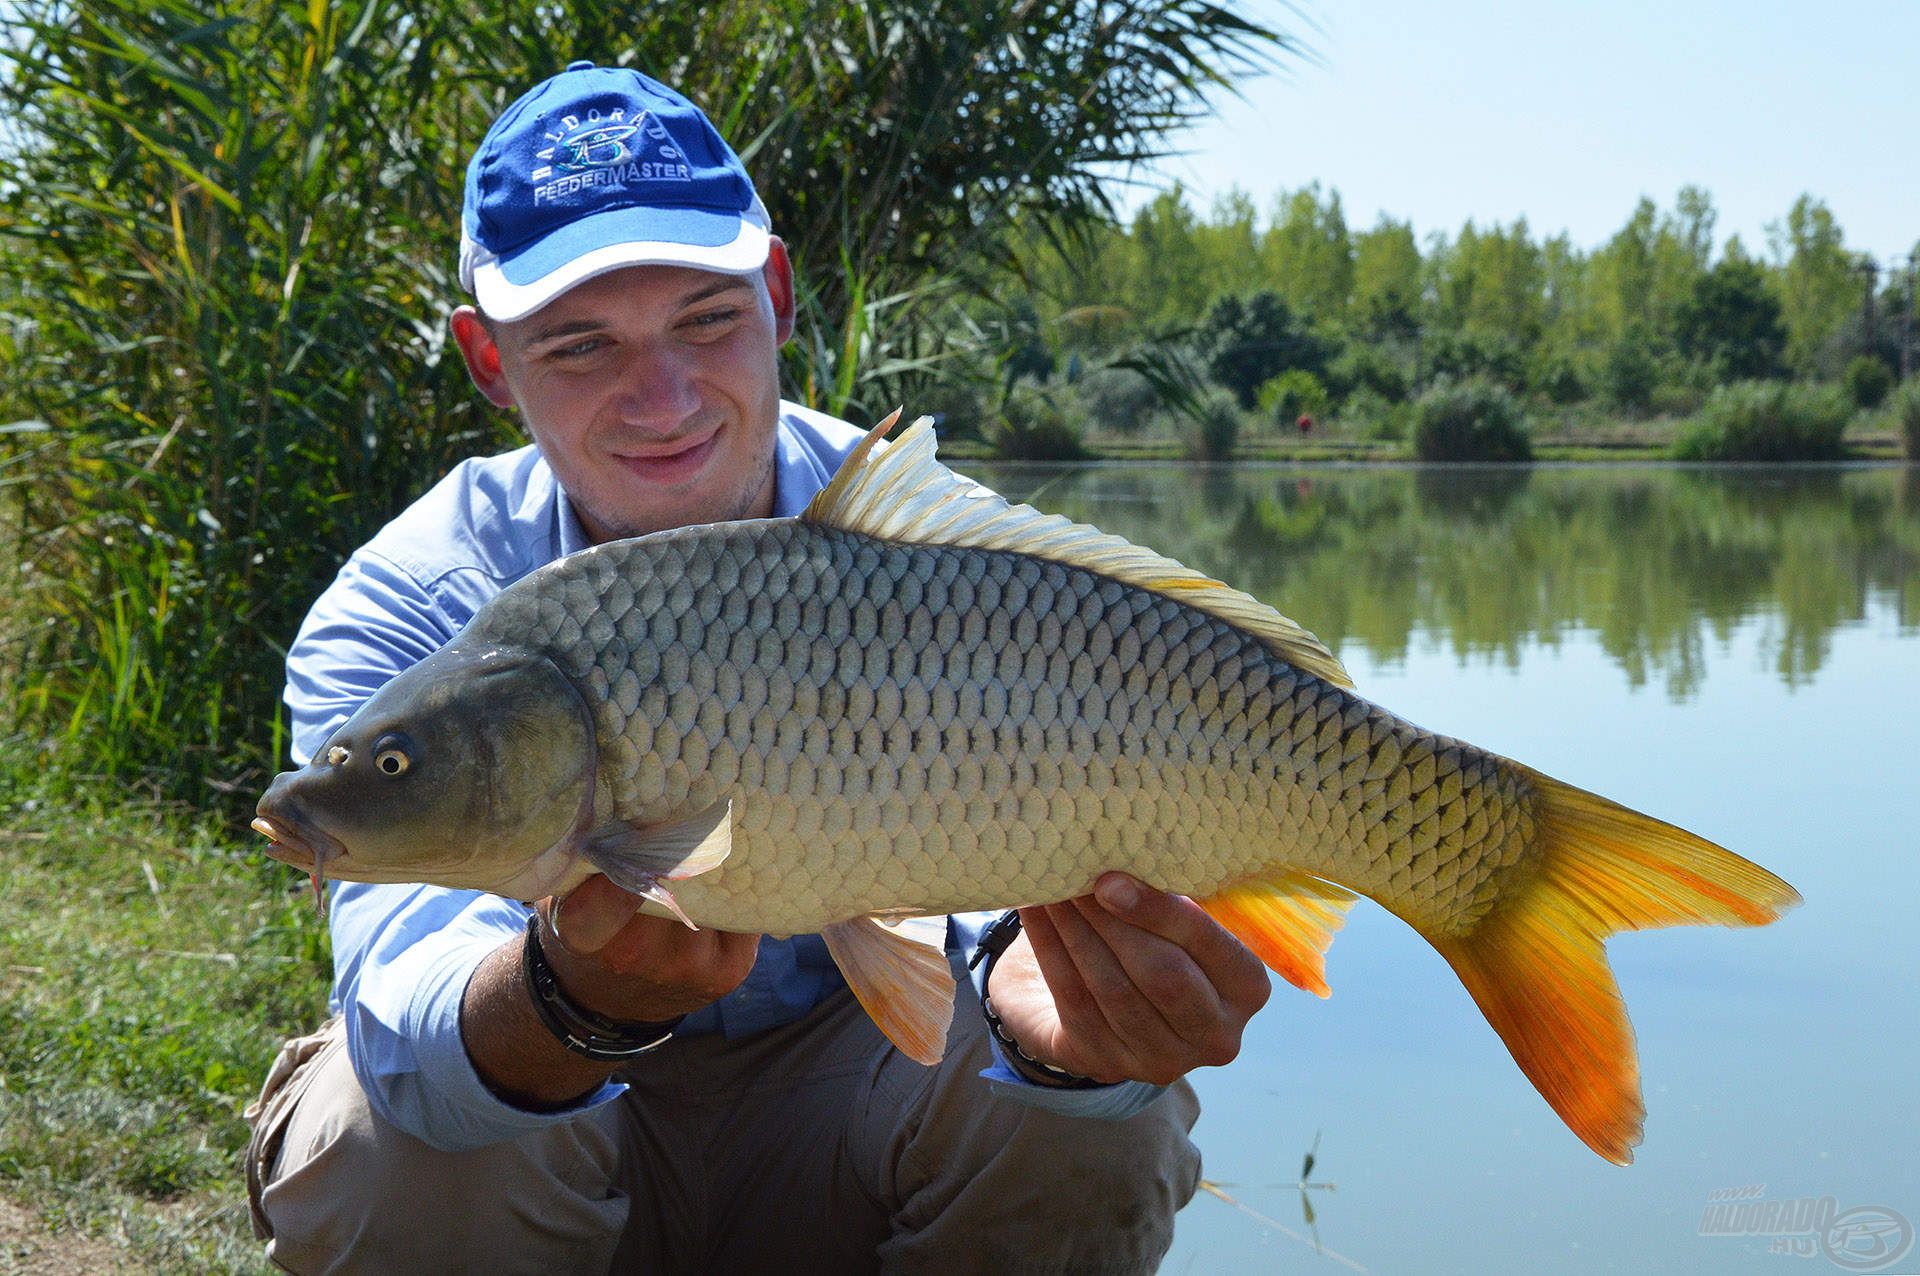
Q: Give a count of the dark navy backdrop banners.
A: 0